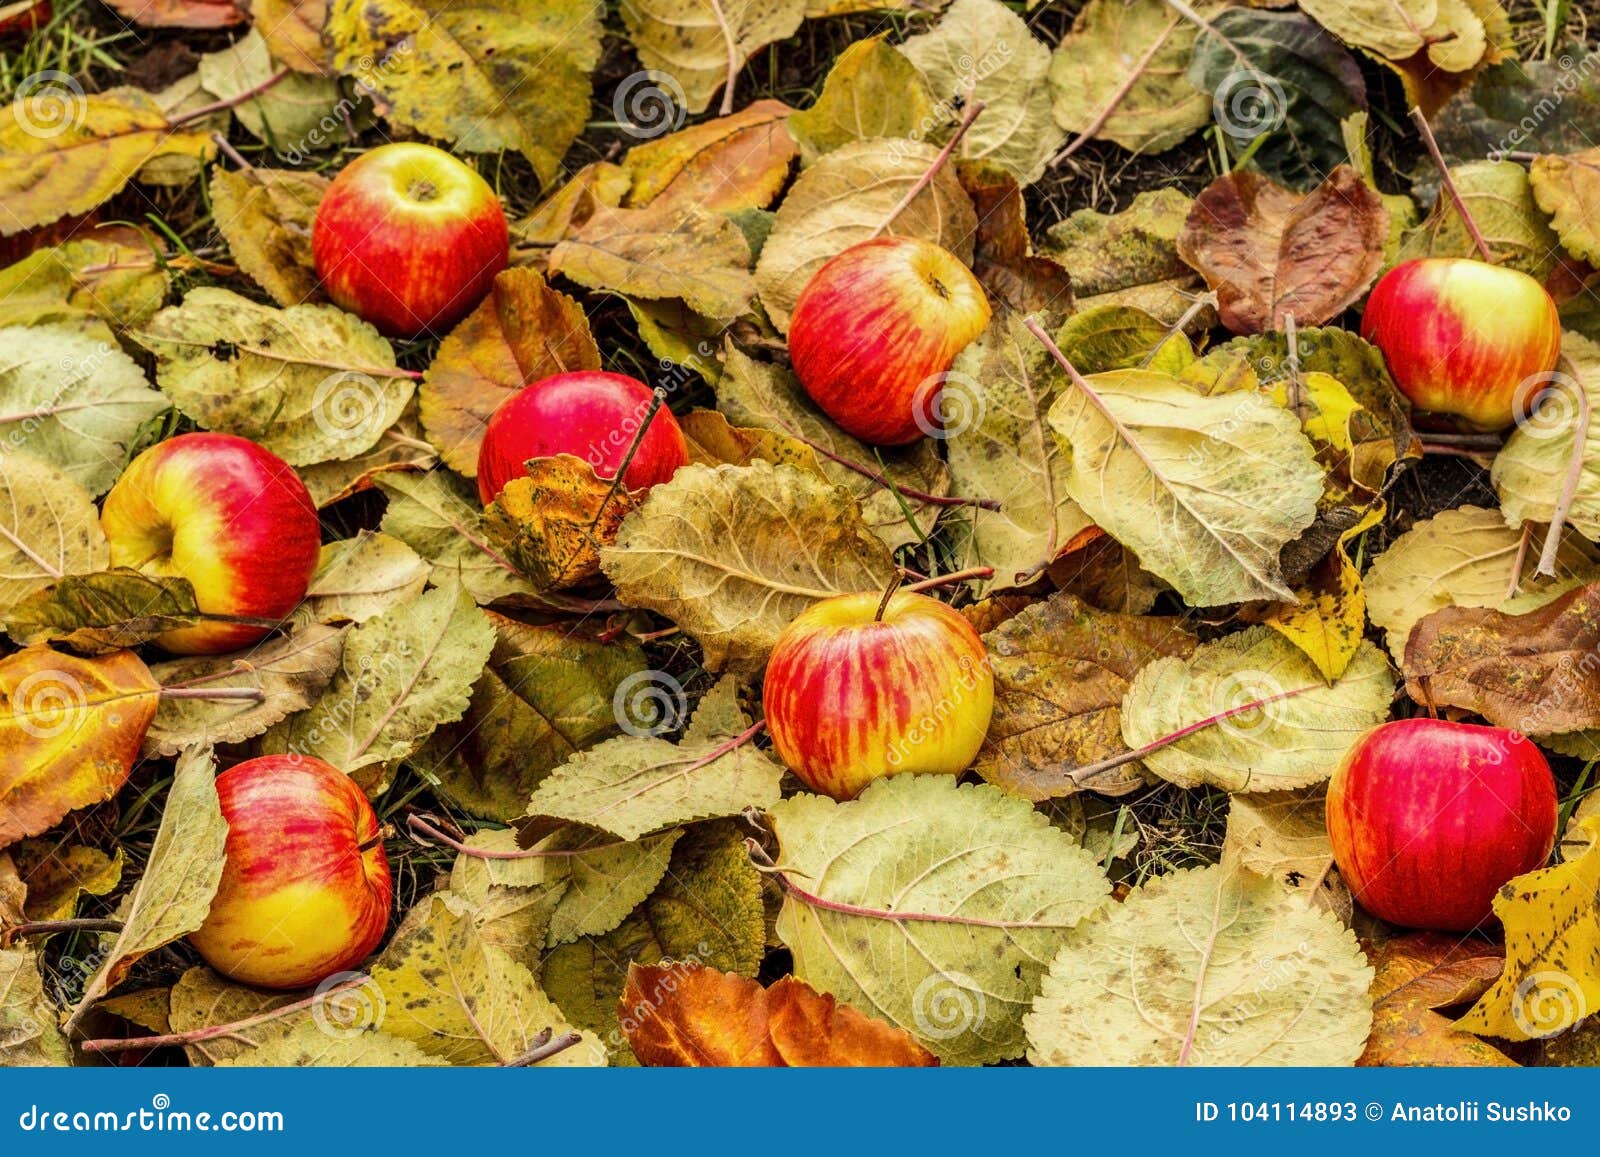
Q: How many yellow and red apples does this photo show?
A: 8